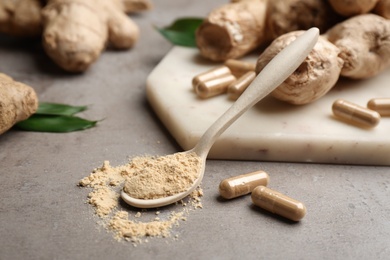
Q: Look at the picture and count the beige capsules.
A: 8